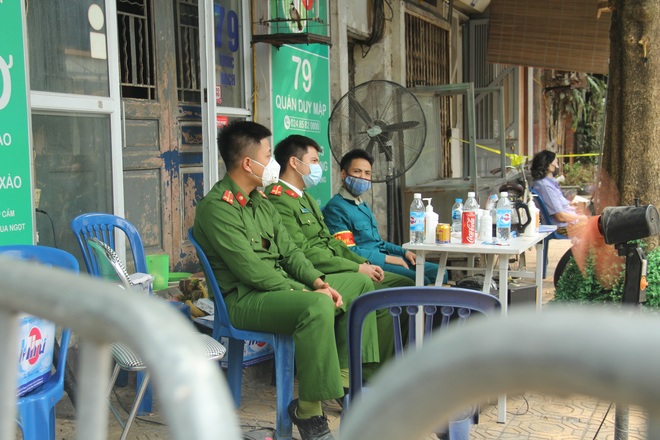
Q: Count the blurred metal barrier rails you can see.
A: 2